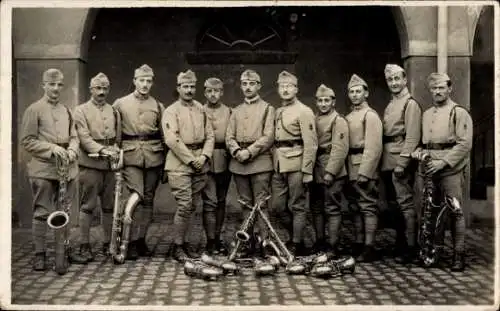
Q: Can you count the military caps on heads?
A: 11